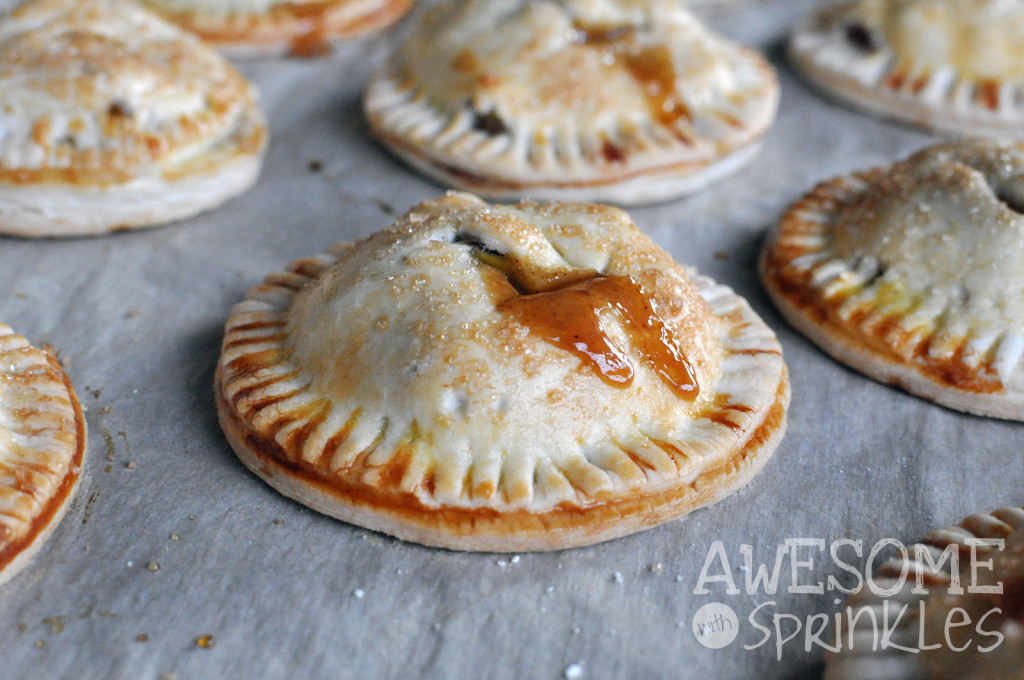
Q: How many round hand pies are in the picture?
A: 8